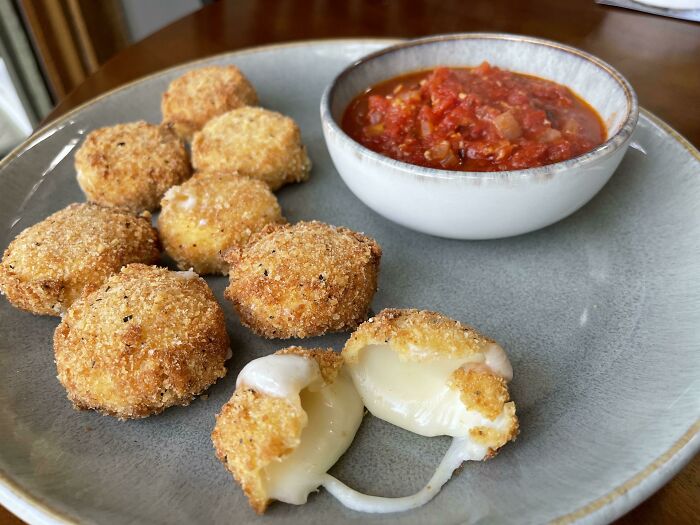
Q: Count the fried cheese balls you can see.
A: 8